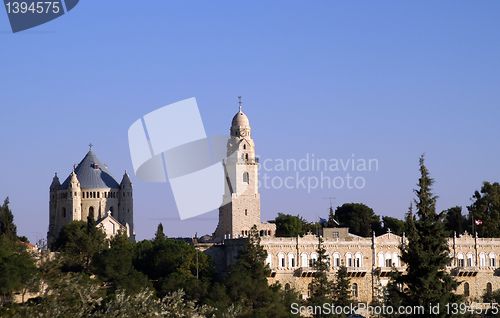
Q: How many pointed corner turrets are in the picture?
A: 3